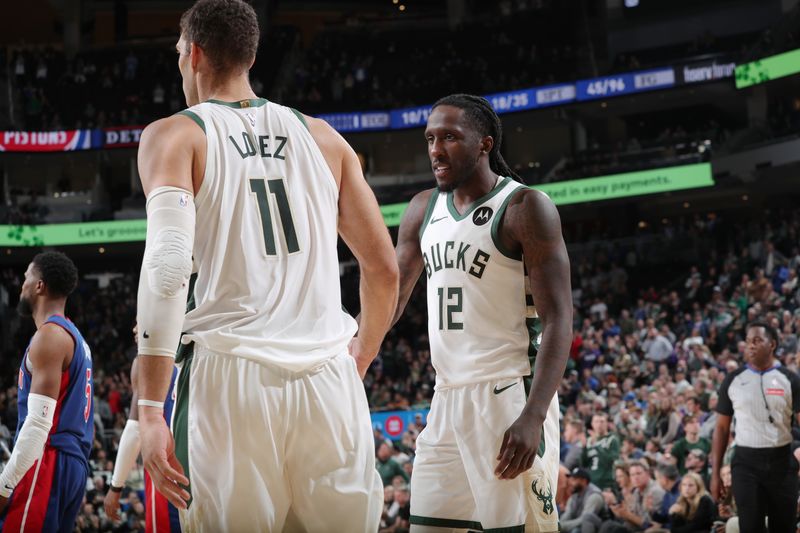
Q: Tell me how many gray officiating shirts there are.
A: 1